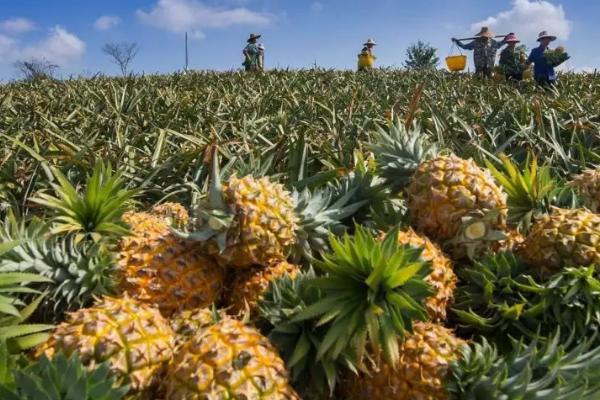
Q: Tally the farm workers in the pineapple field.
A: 5